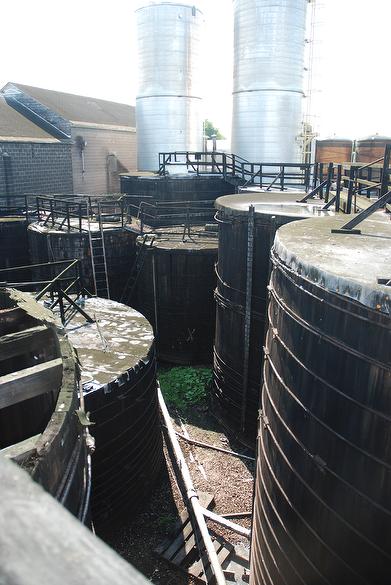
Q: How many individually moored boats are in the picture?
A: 0